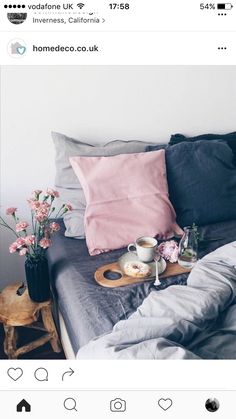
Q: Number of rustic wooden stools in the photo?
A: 1